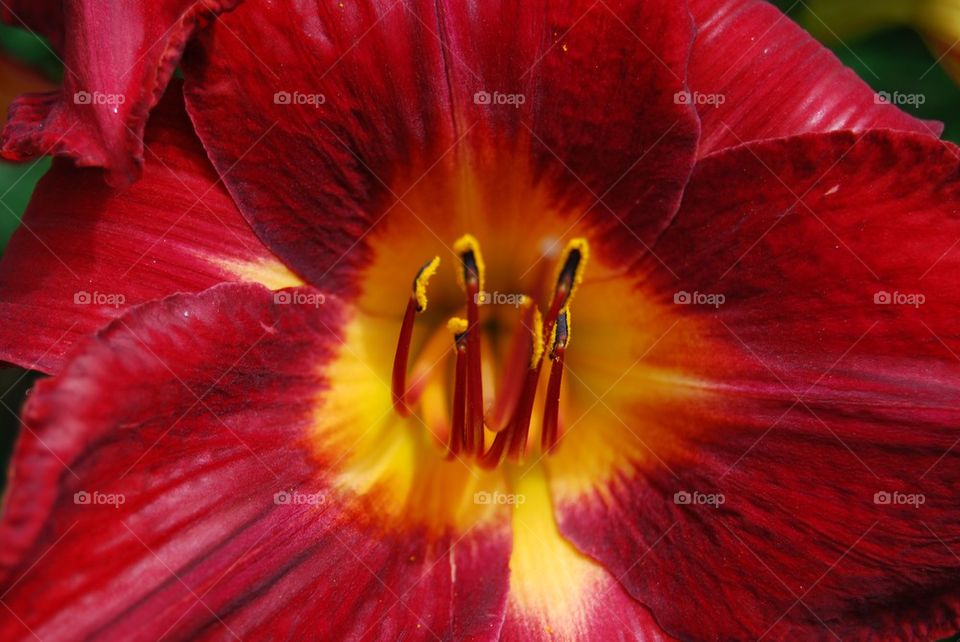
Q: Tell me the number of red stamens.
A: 6